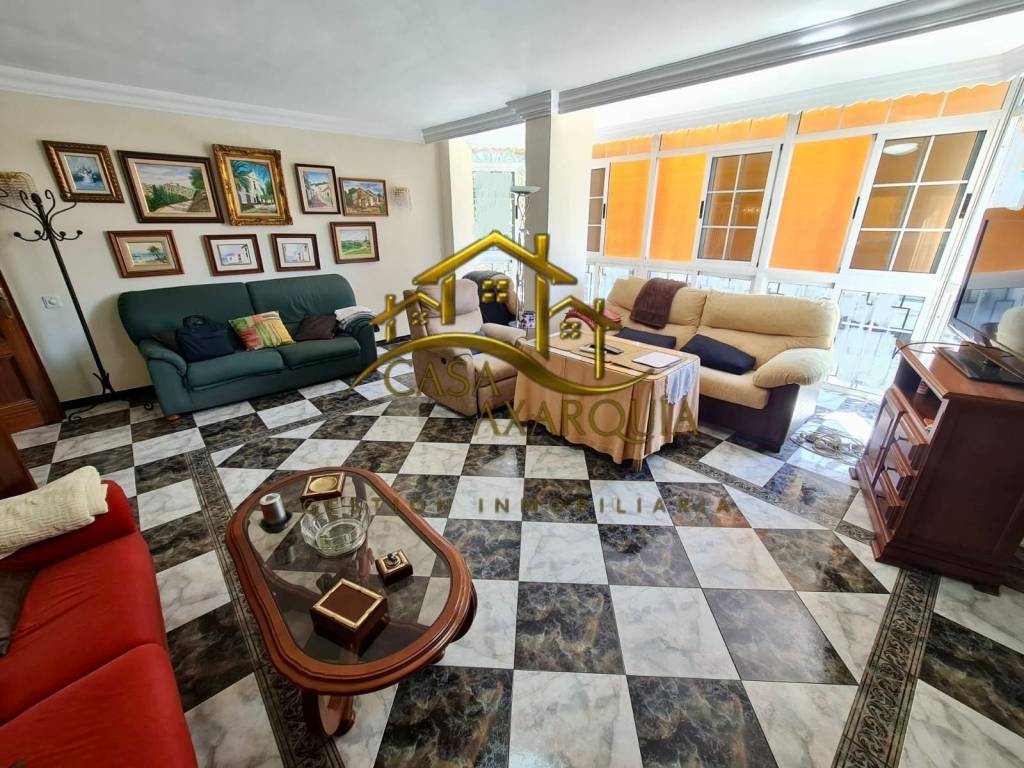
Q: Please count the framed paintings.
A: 9